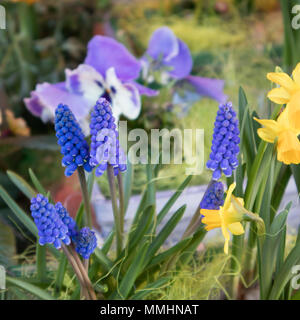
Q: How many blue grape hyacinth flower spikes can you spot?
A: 7